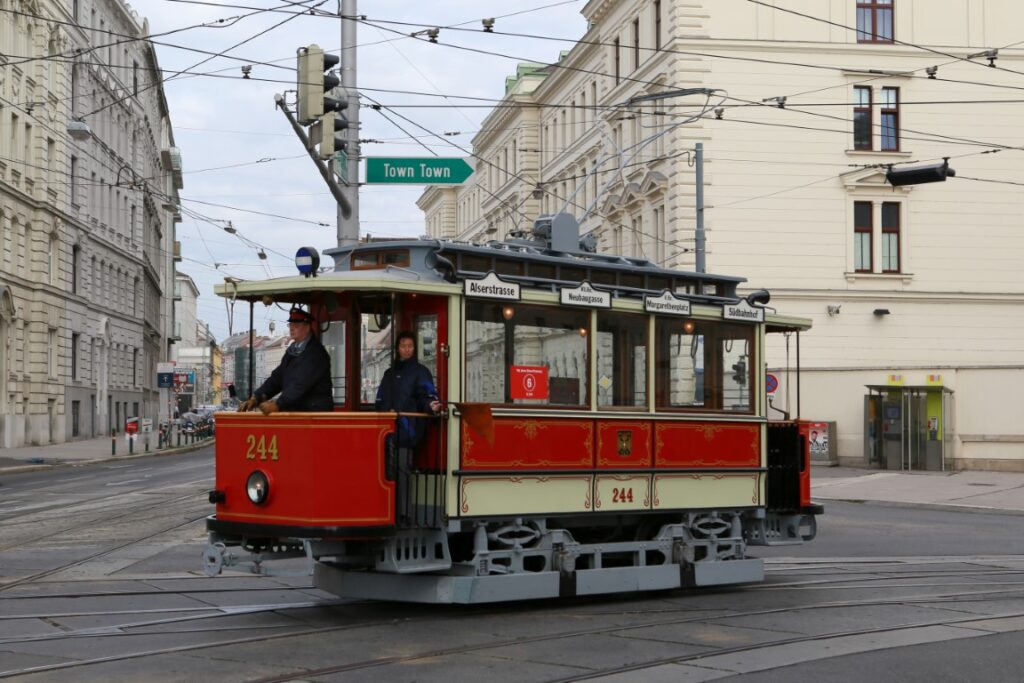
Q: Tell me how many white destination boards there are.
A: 4